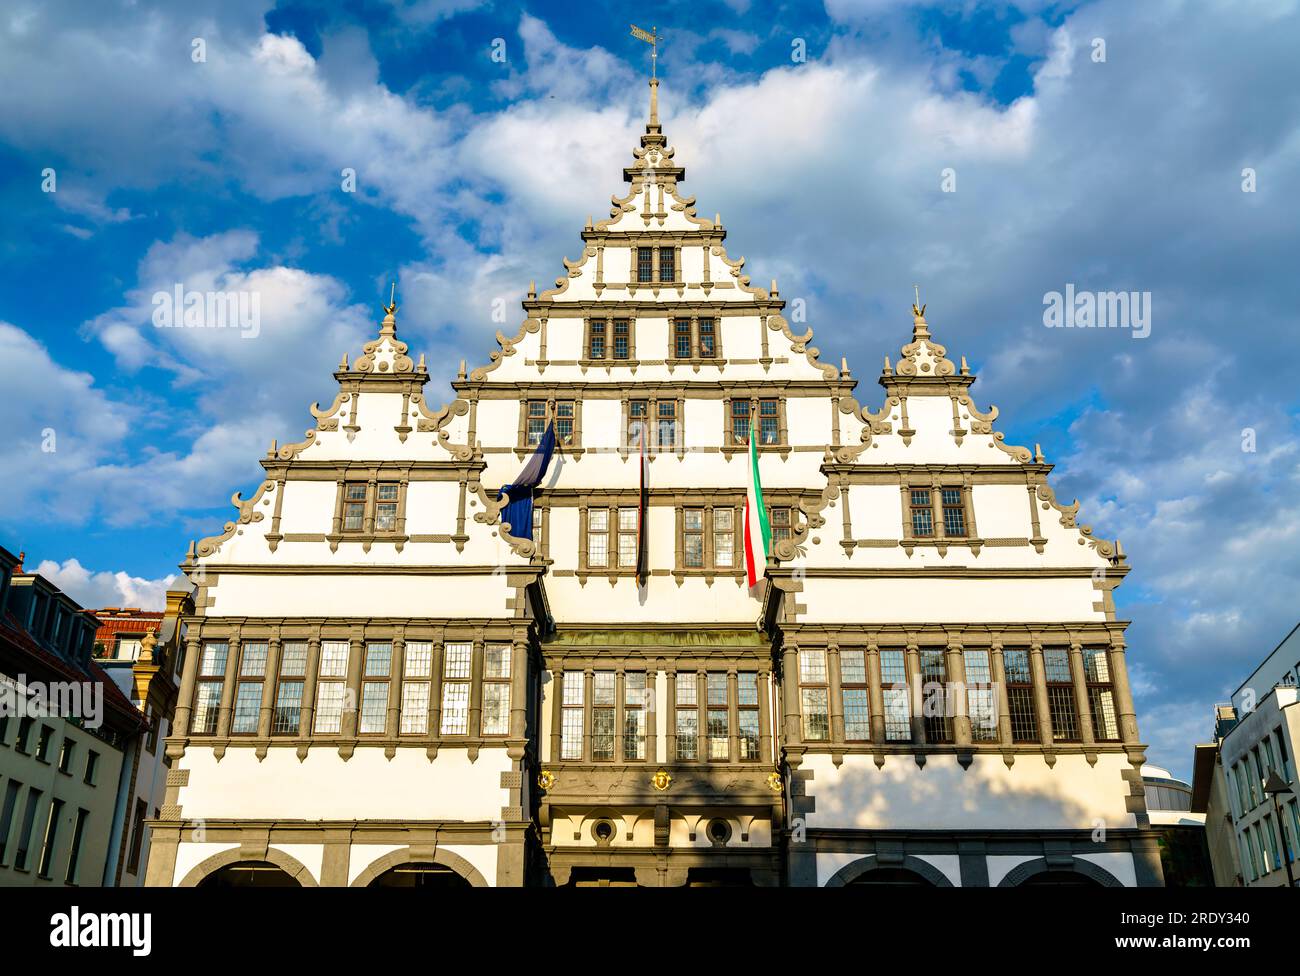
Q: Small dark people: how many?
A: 0